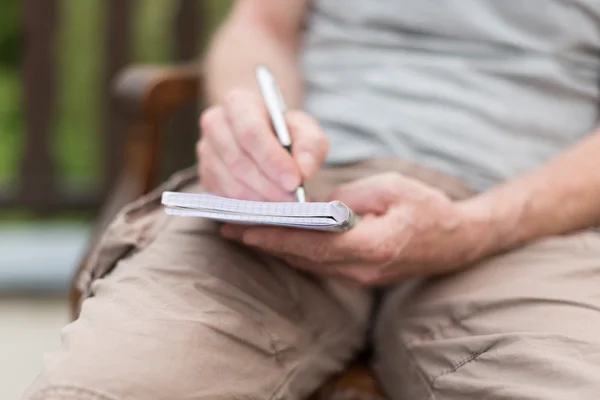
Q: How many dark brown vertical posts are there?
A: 3